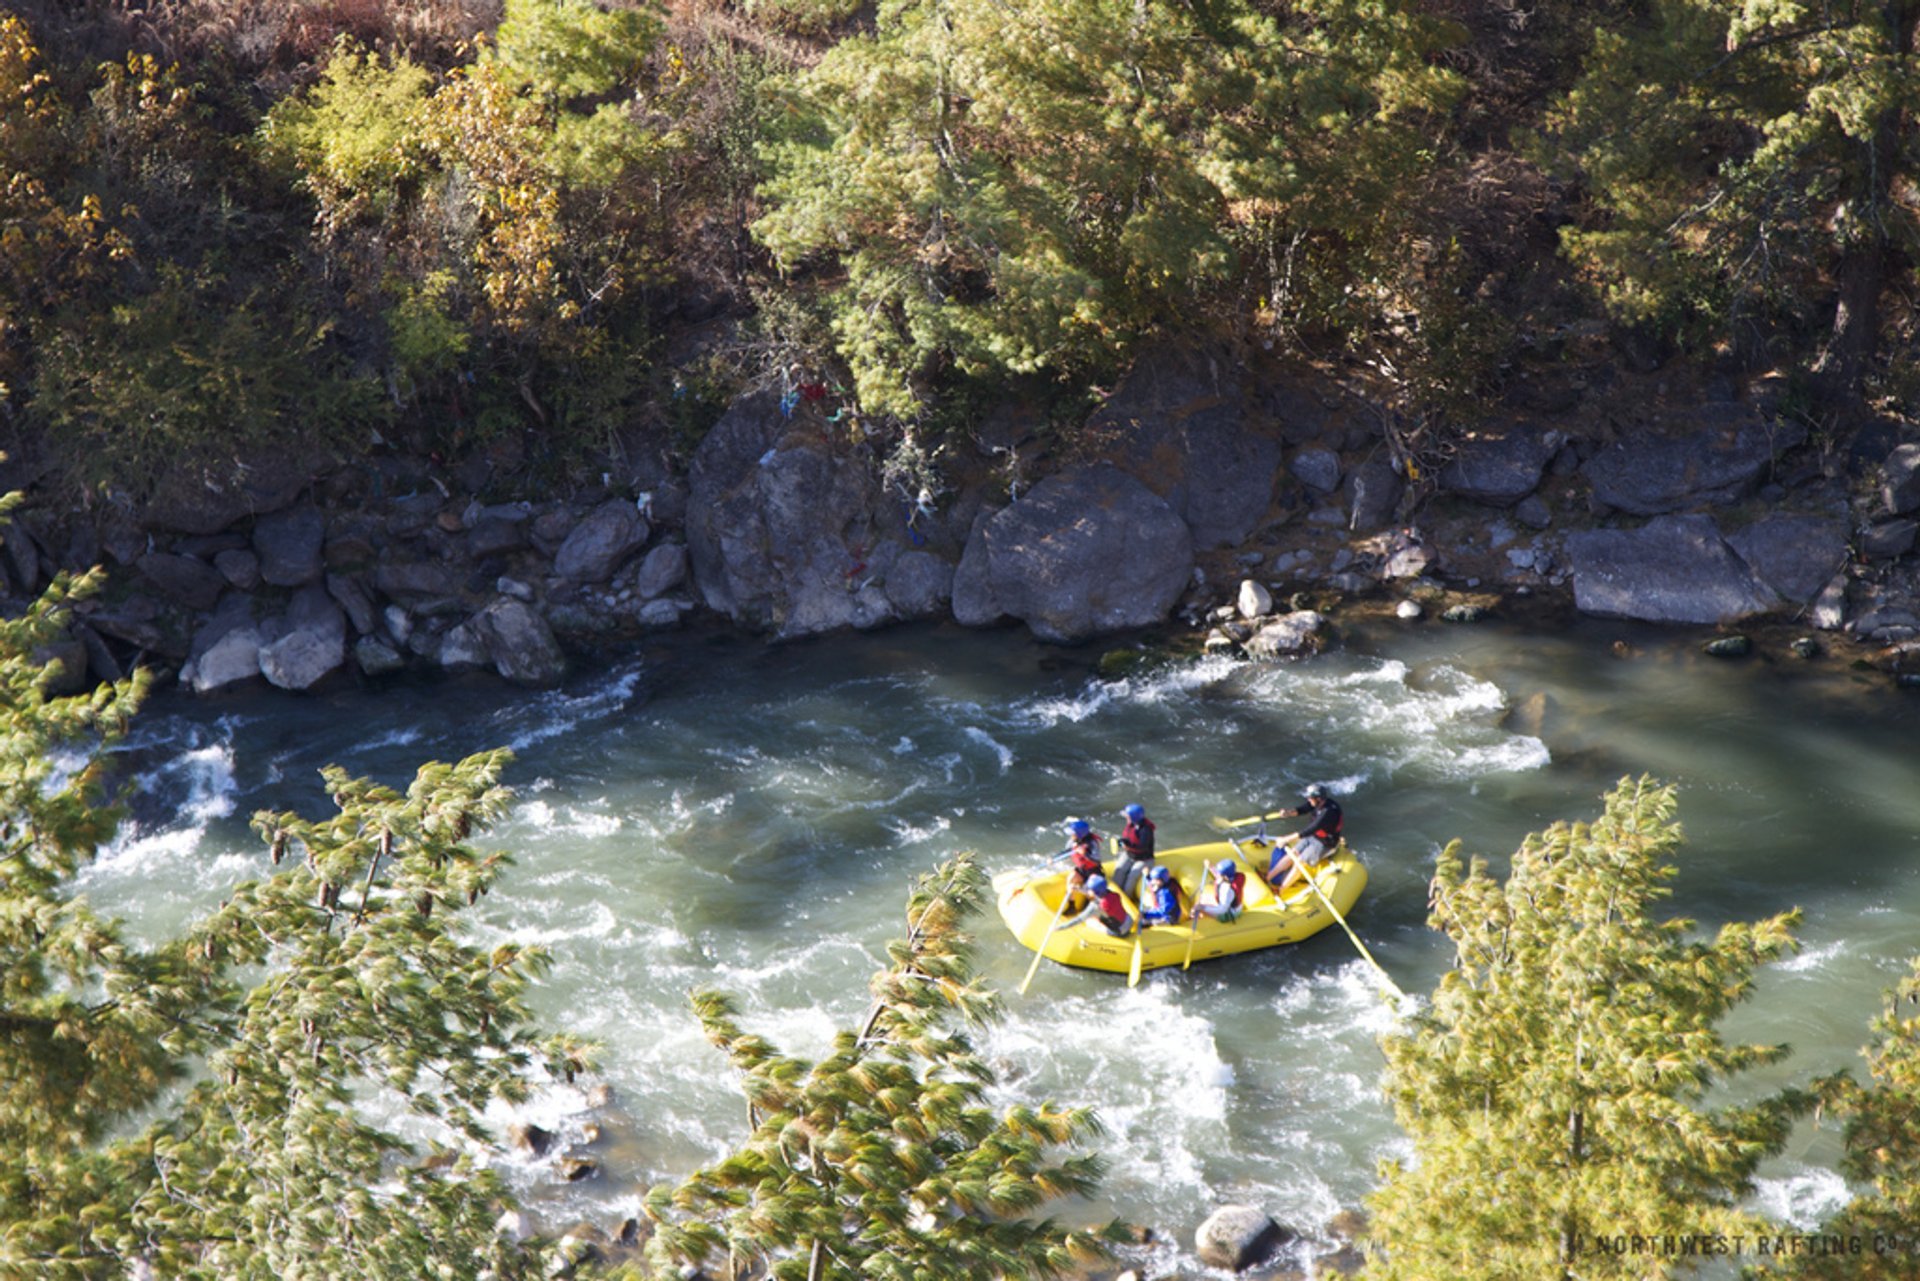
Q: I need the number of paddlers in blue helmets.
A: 5